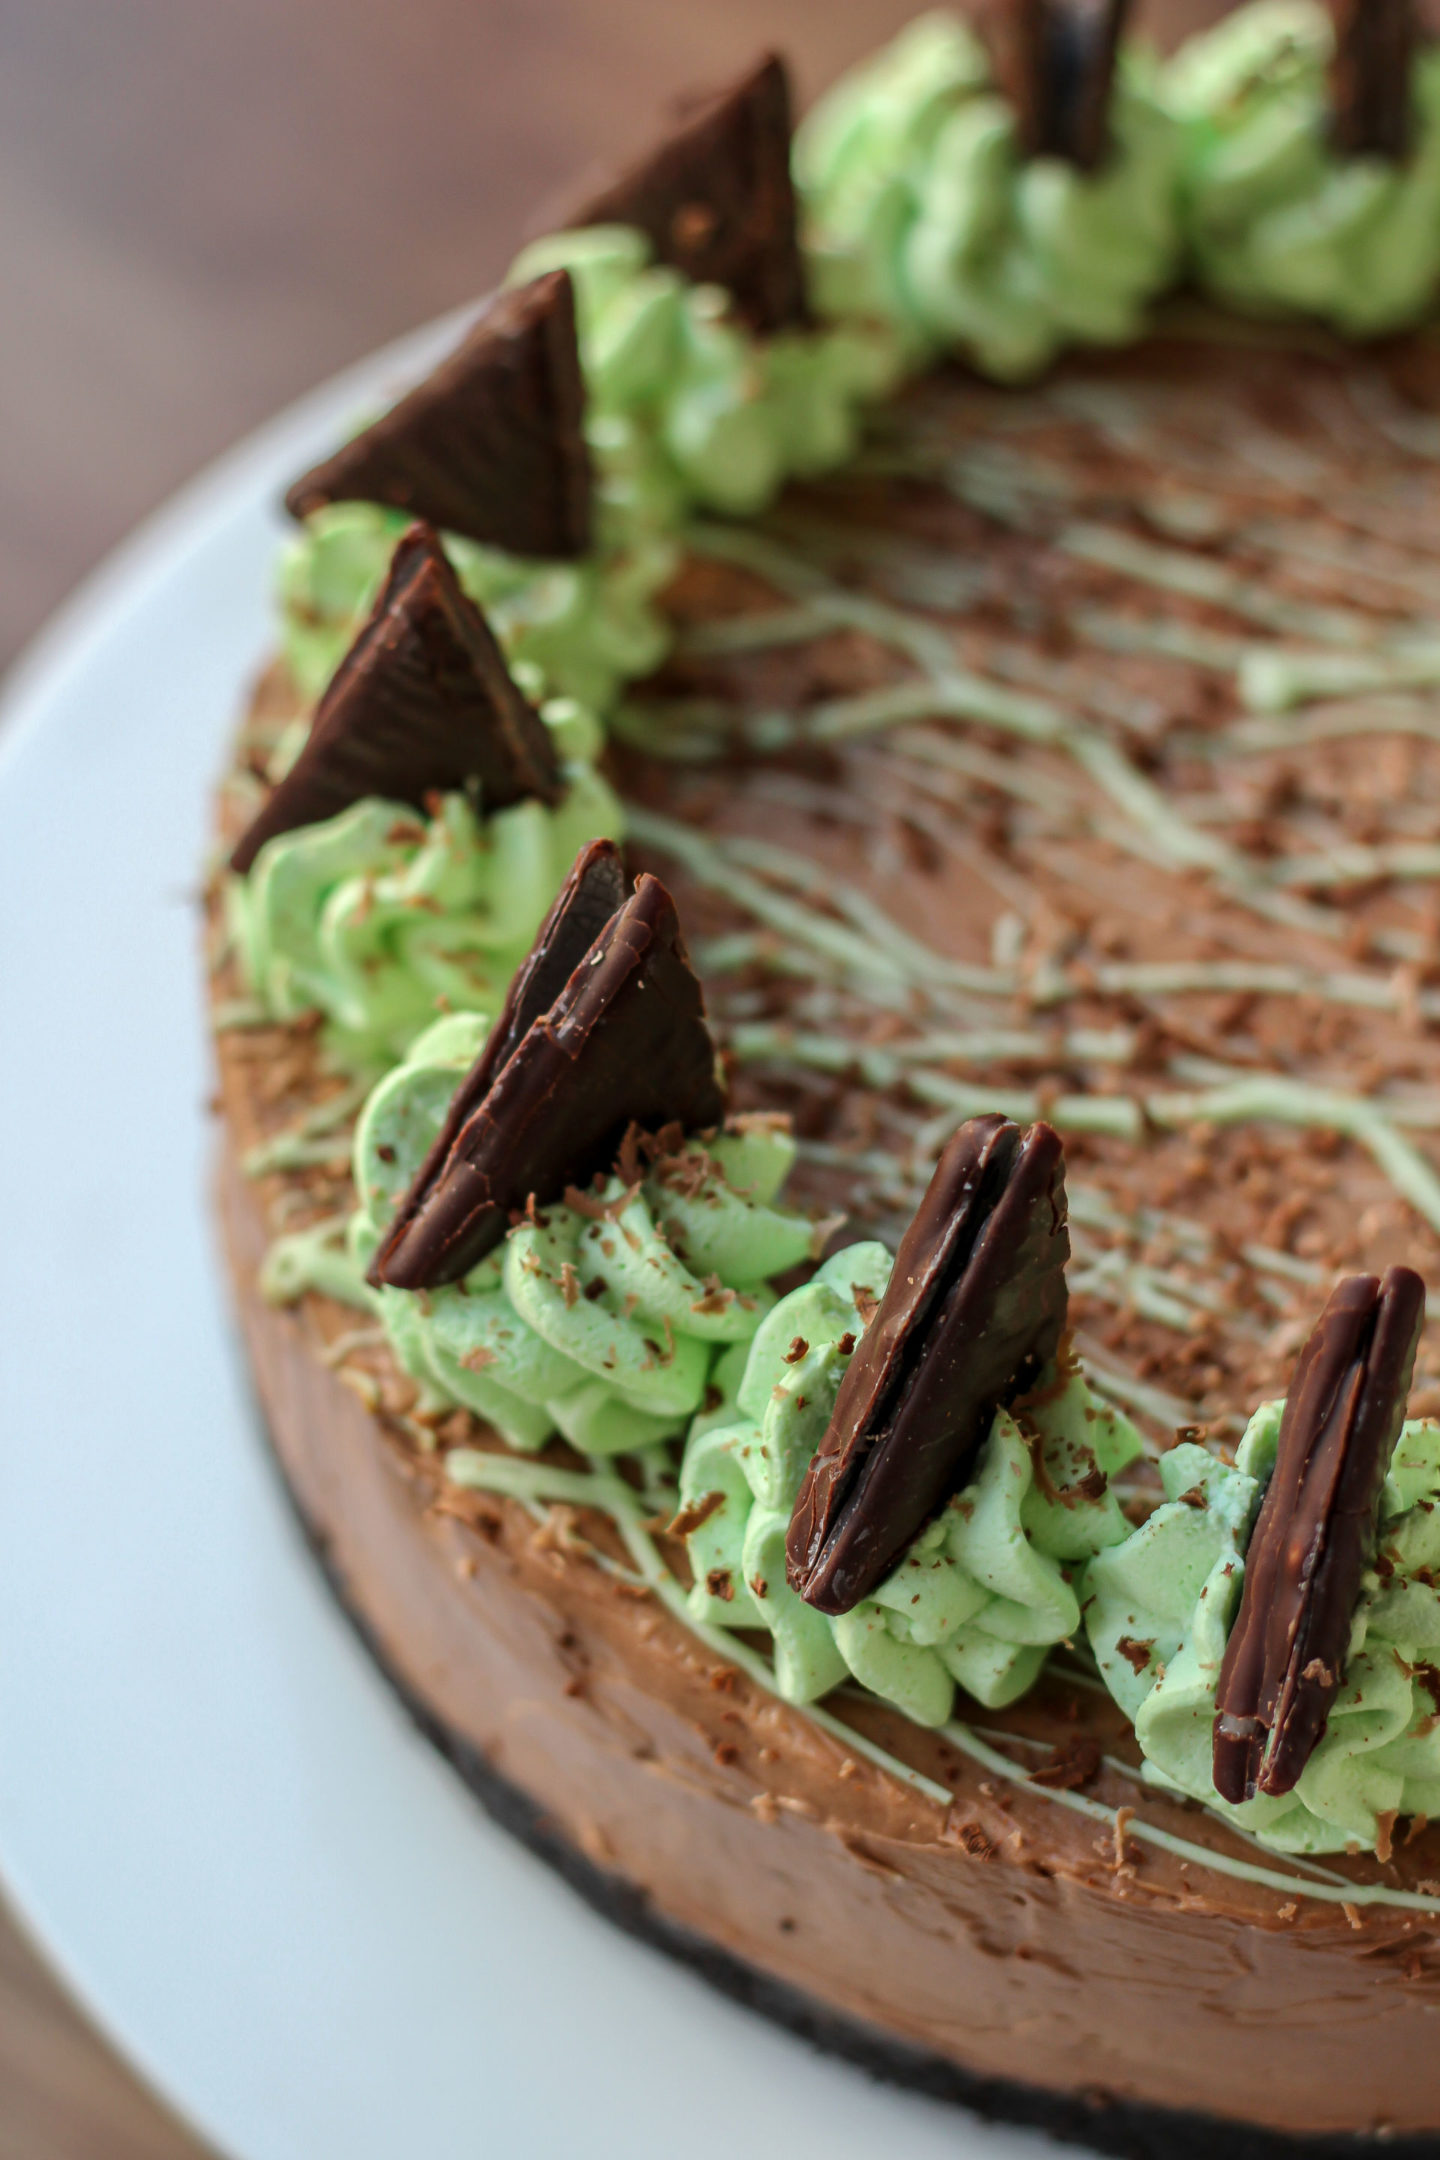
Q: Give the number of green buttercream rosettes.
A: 8